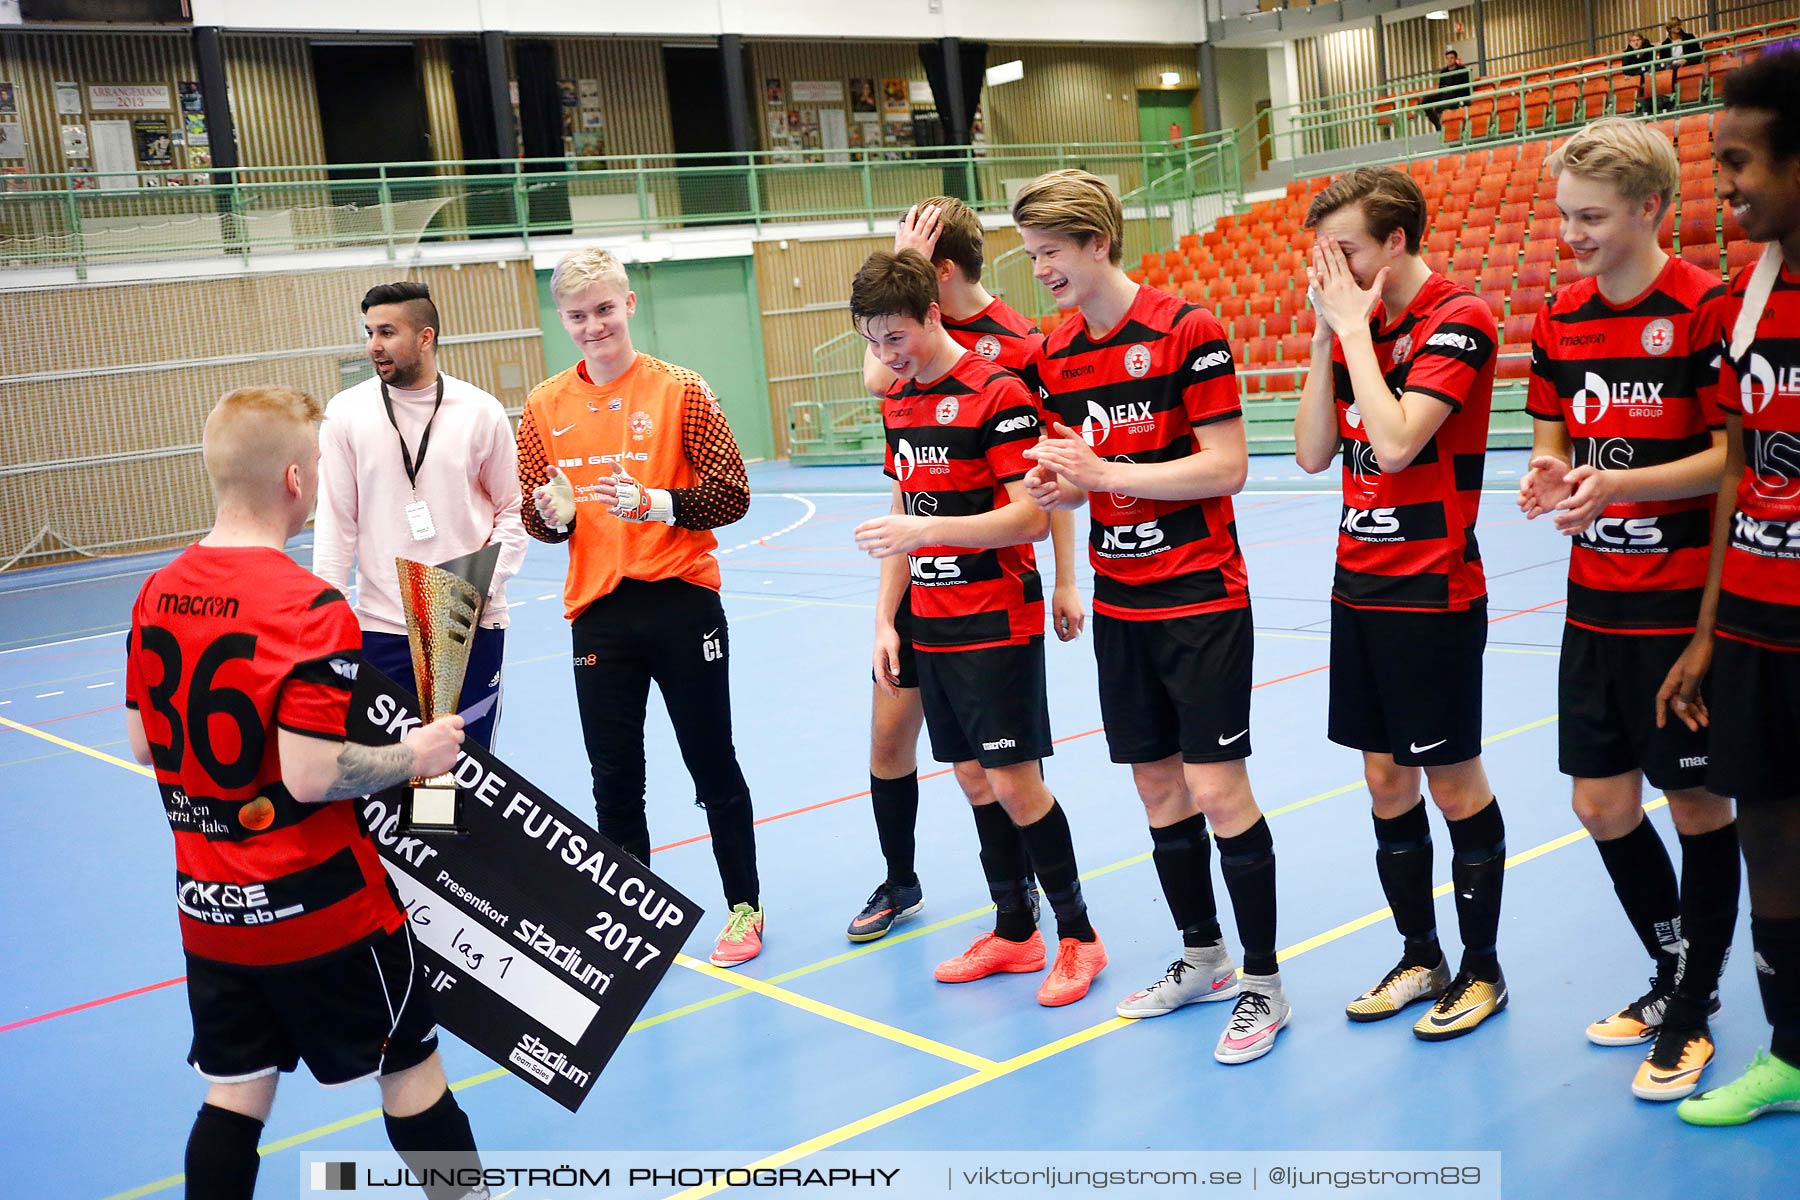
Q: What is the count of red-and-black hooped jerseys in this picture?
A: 7